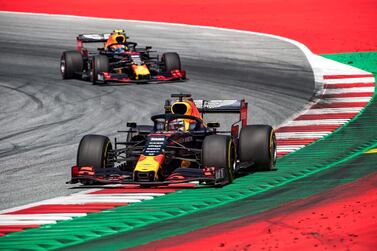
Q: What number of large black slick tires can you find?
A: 6